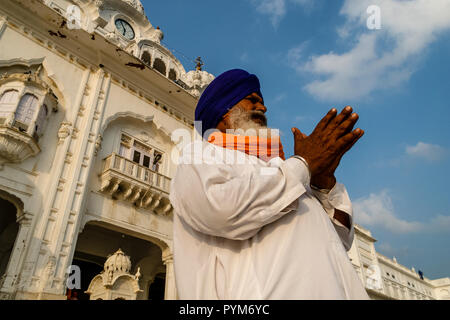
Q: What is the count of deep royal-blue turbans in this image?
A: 1